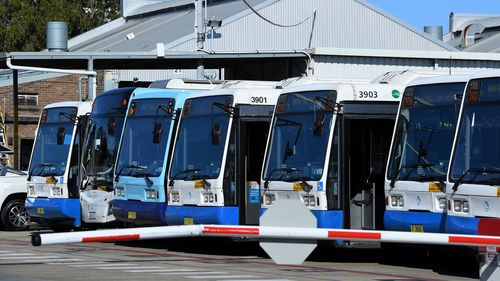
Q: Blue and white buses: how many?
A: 5